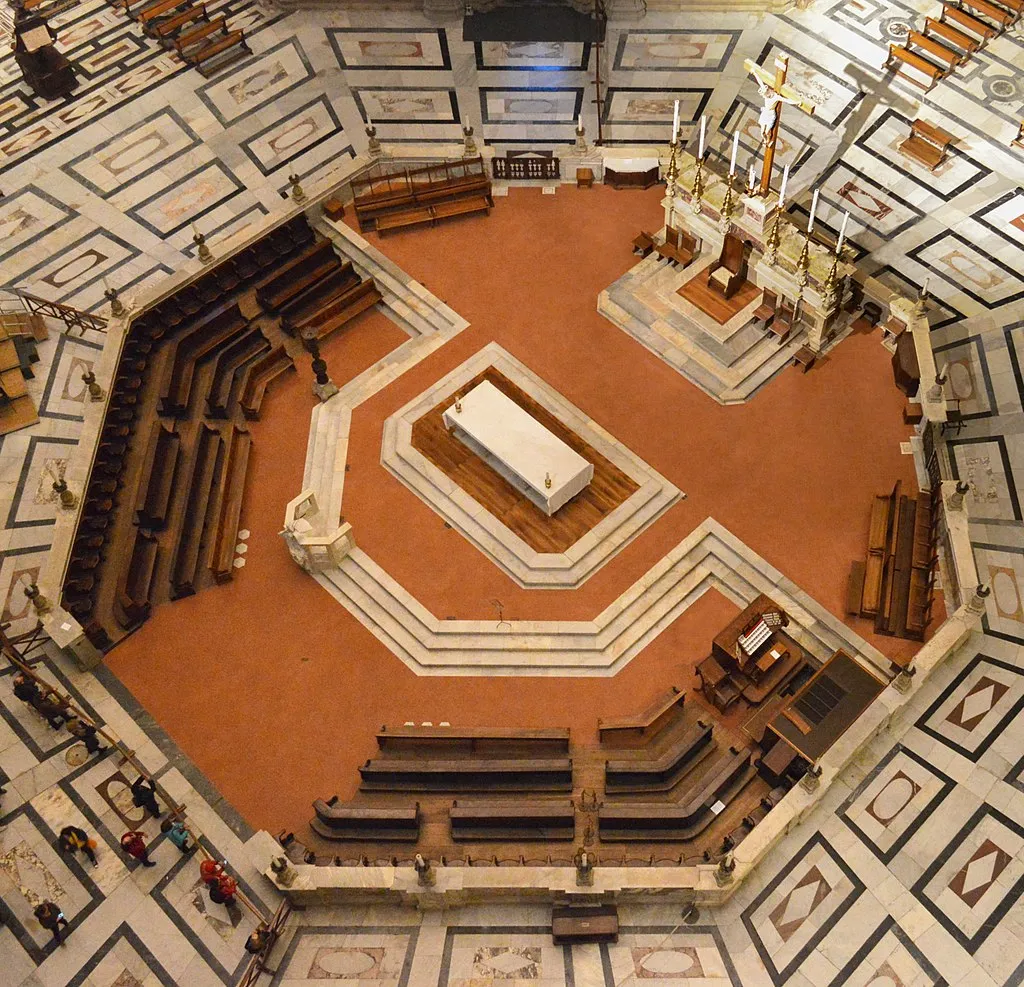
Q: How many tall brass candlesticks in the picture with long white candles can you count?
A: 6